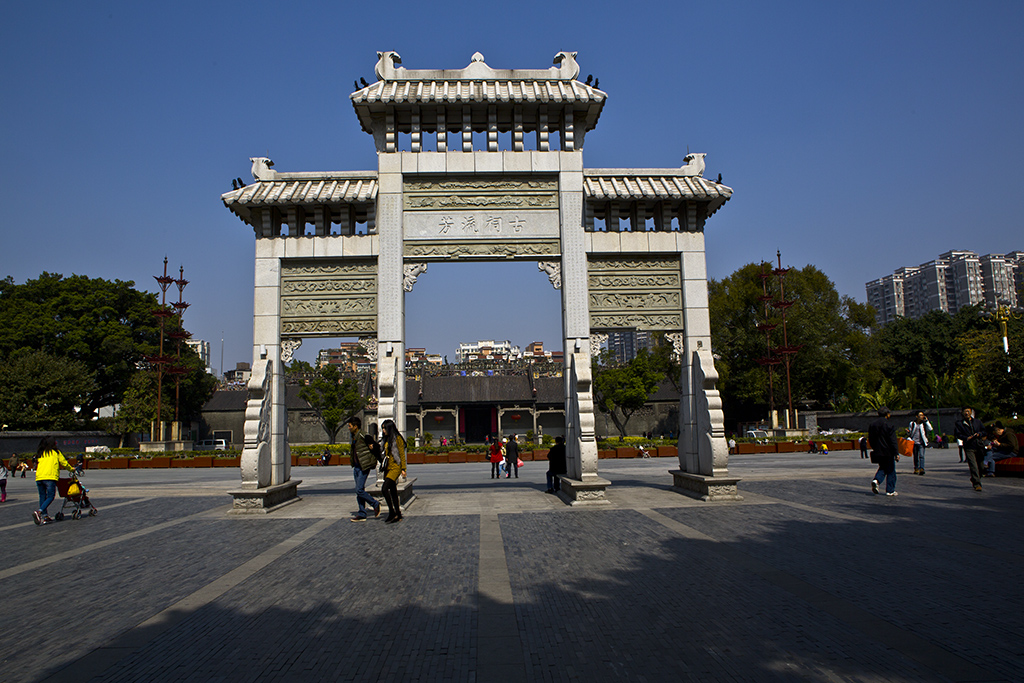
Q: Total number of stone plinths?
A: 4